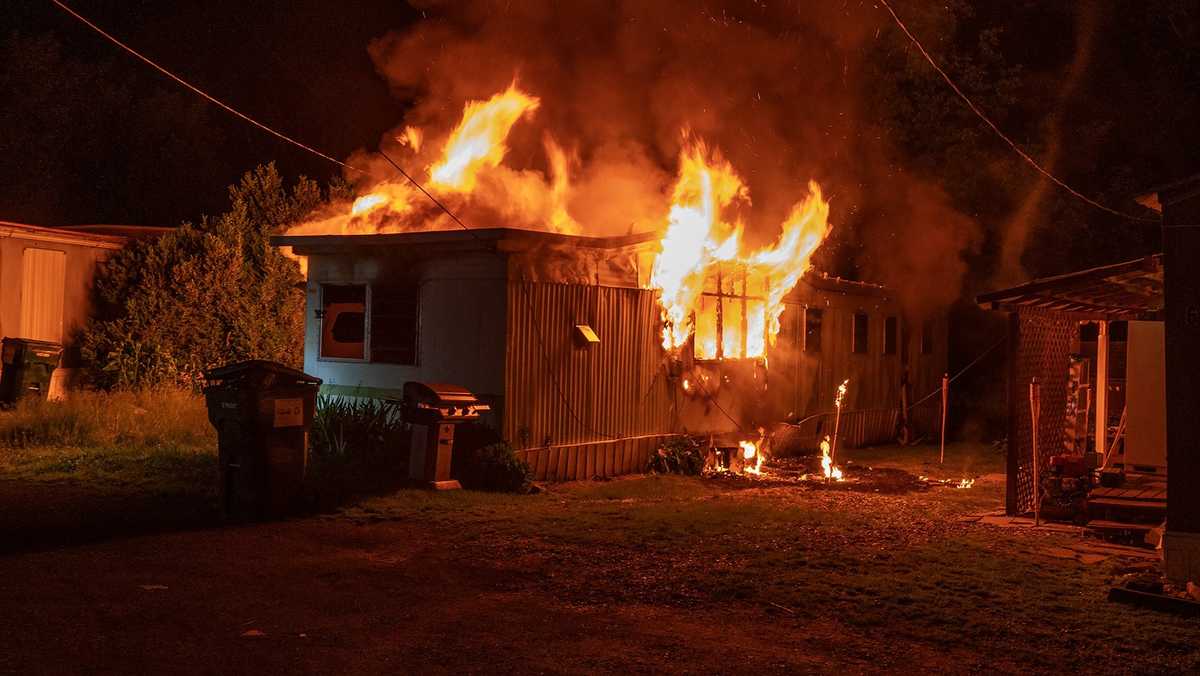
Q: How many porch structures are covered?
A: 1